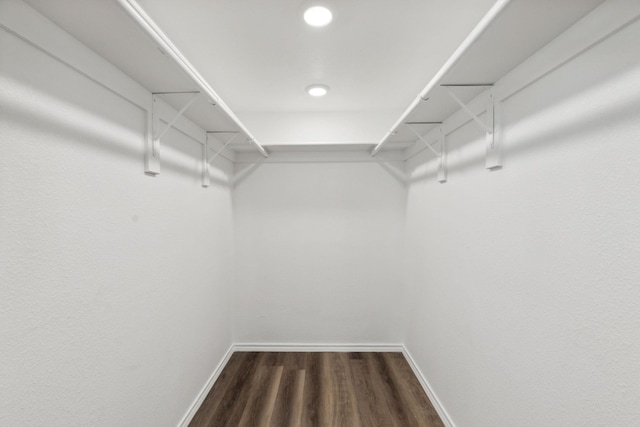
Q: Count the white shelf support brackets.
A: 4